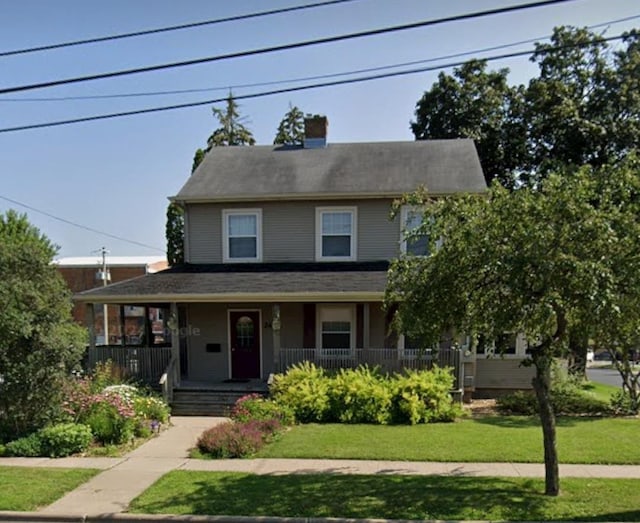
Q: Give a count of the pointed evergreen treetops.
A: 2